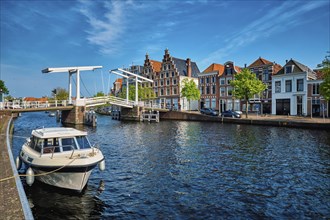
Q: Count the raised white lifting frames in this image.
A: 2